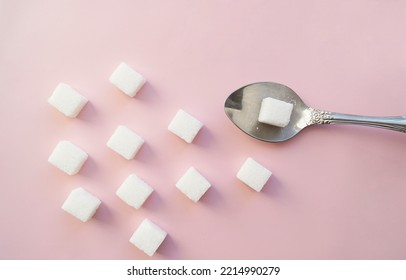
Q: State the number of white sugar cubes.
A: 11